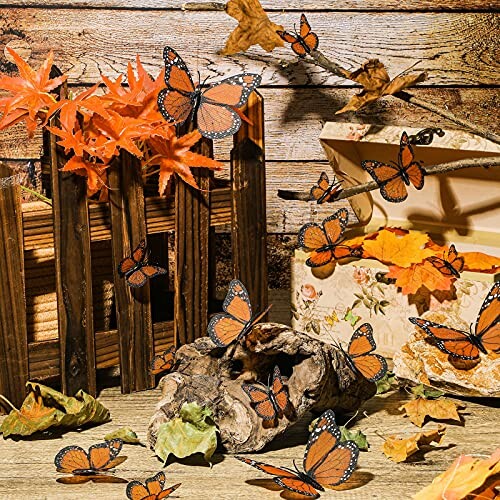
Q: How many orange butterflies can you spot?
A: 15